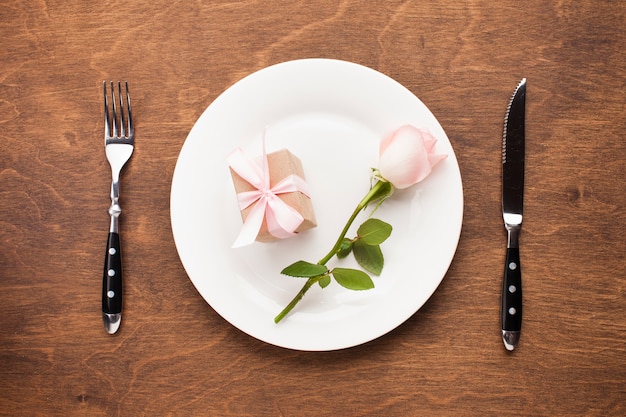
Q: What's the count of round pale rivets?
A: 6